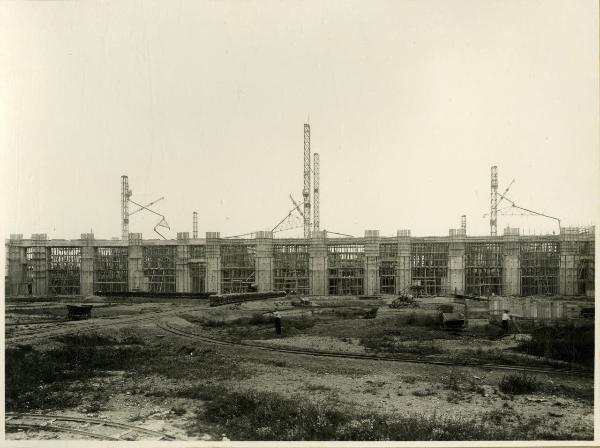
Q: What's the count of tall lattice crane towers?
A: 4